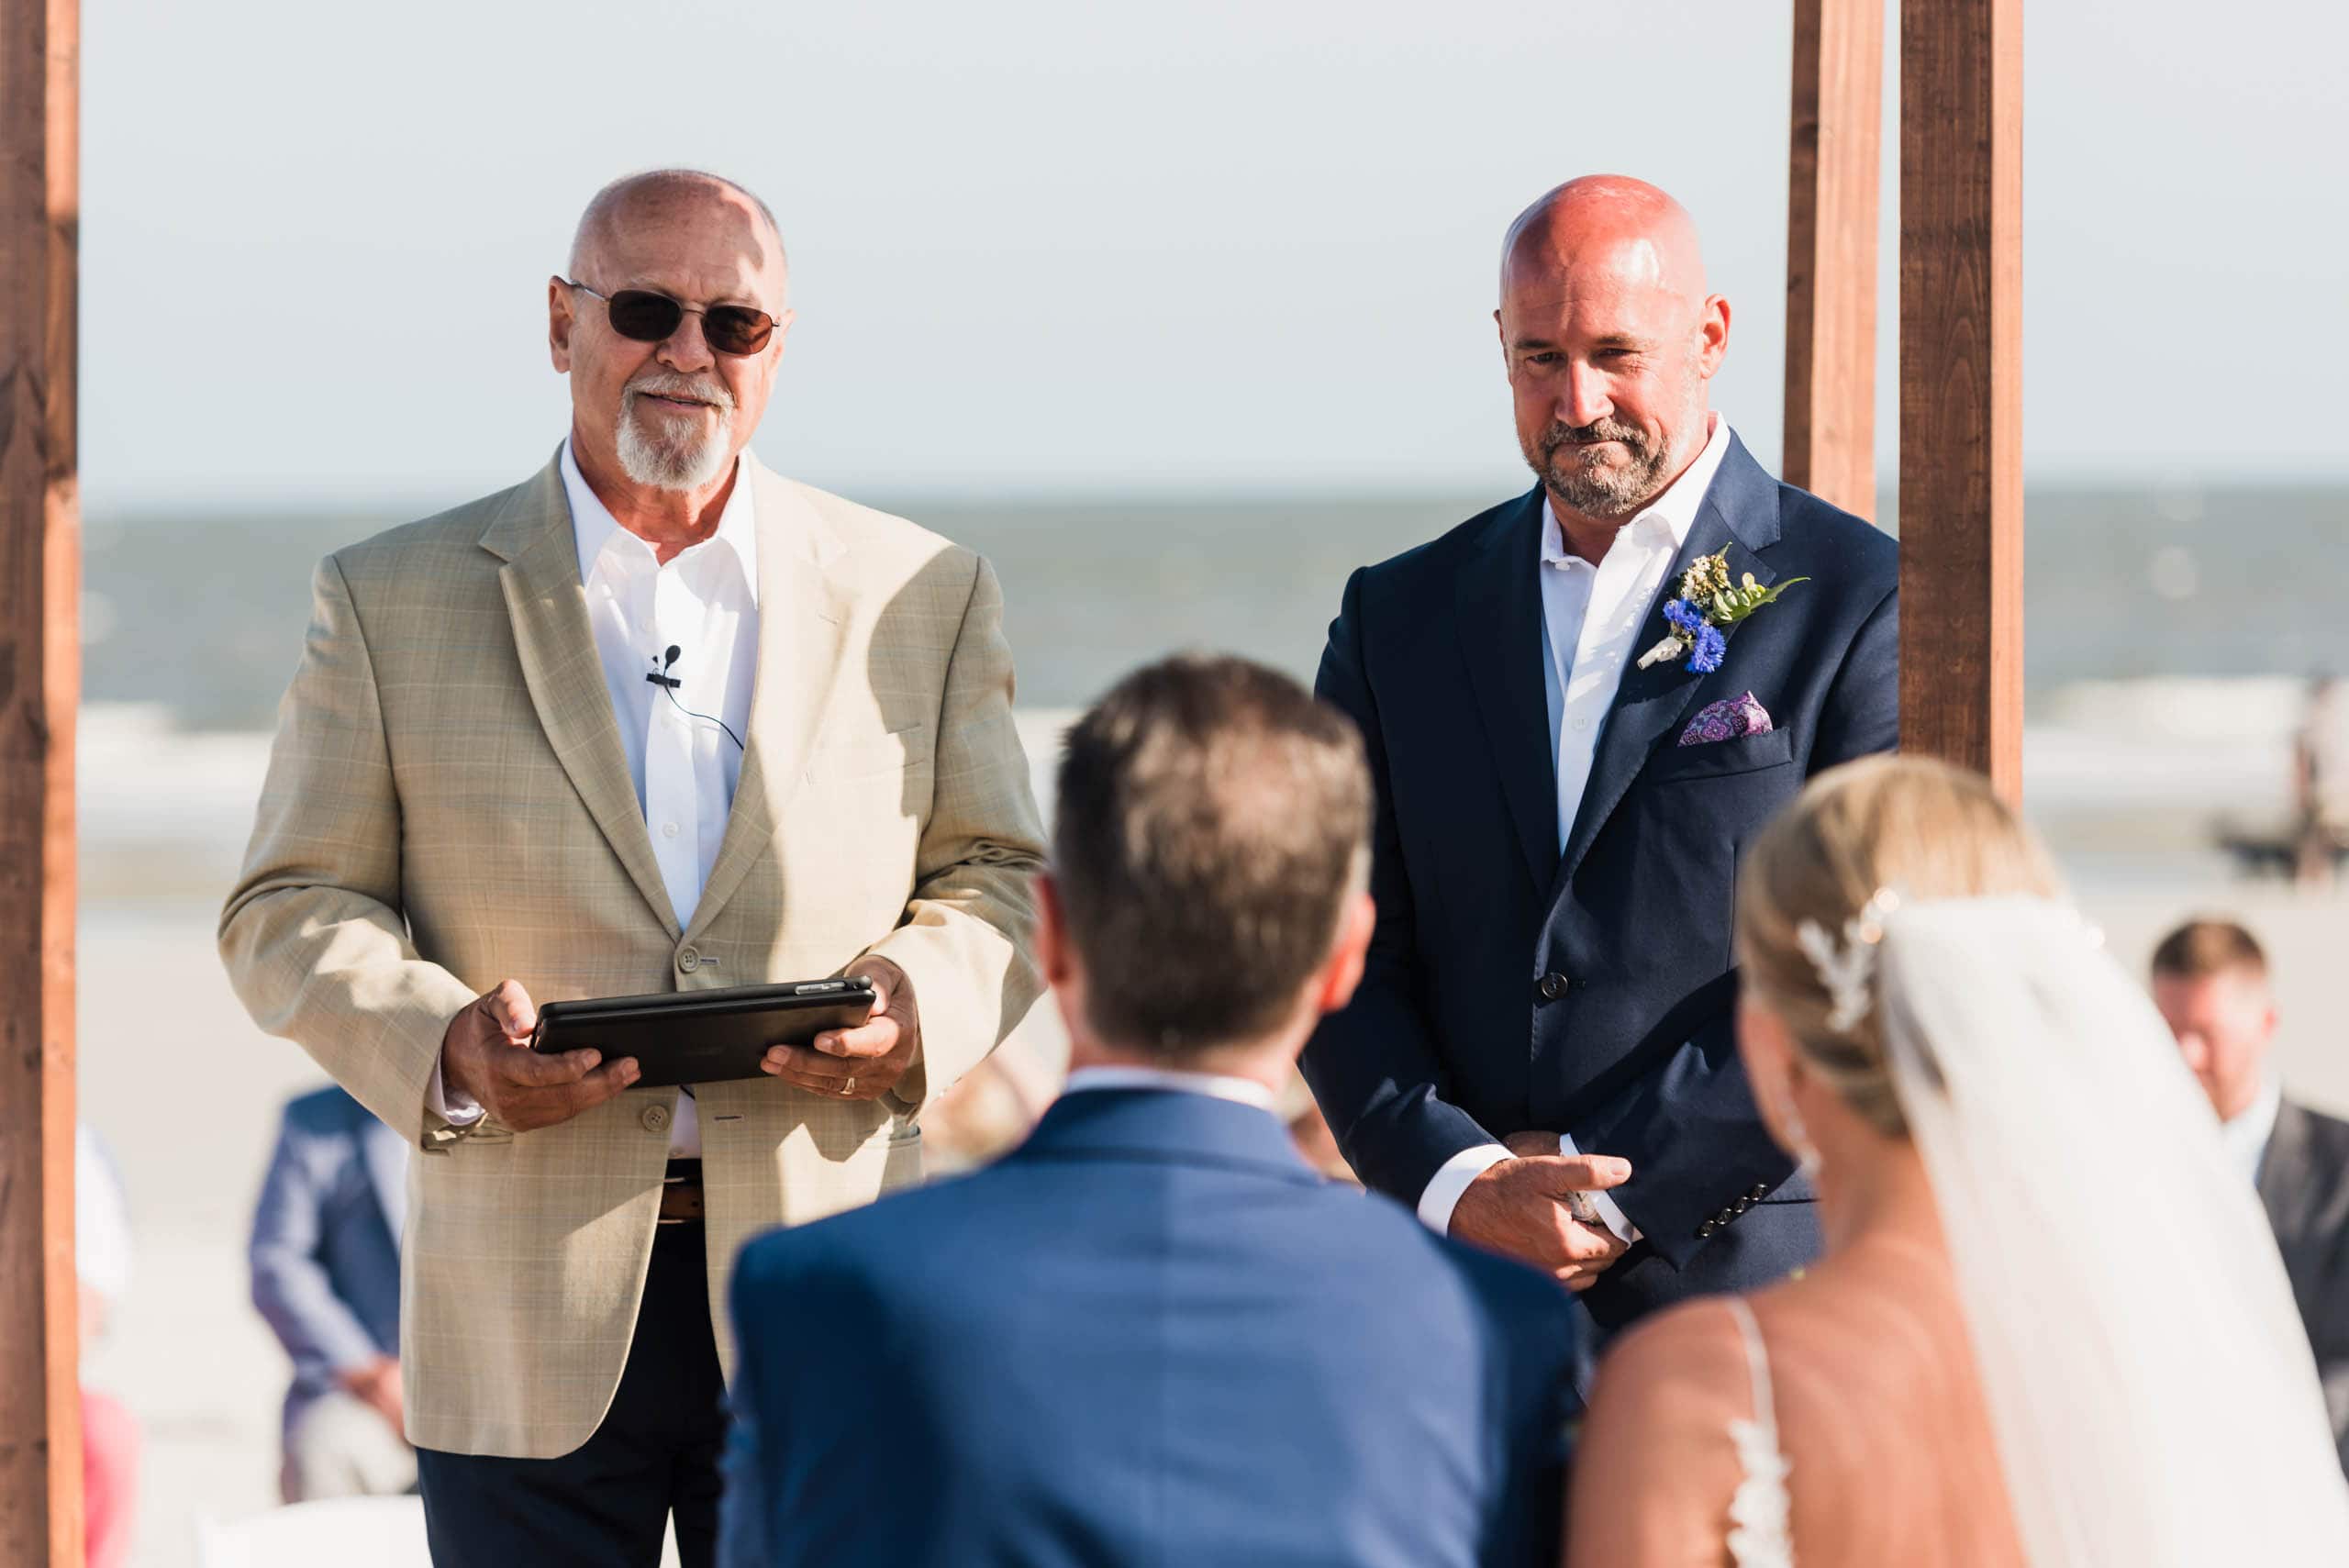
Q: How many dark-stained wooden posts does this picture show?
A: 3